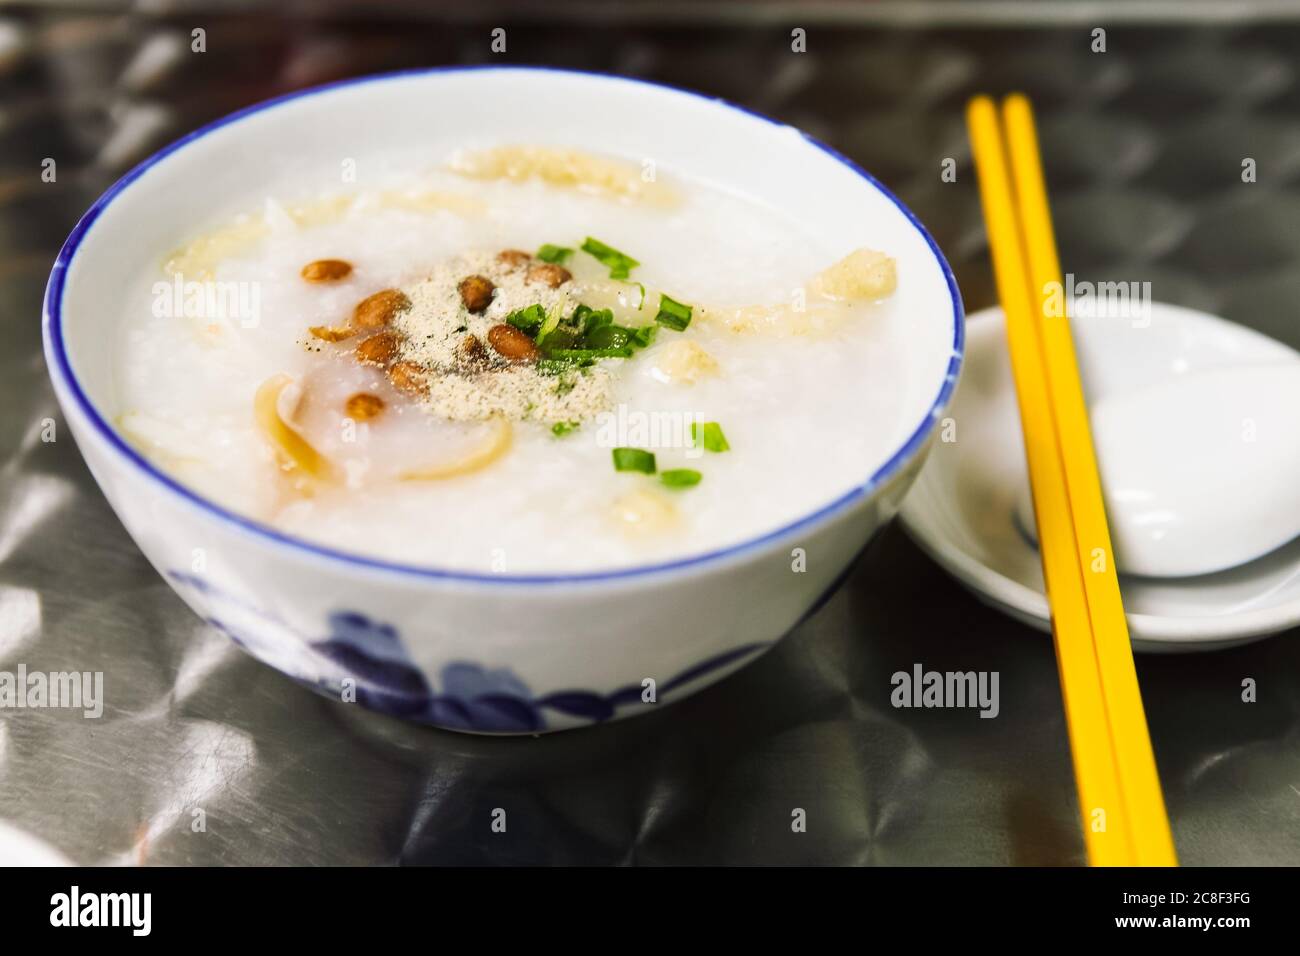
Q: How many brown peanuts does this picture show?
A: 10